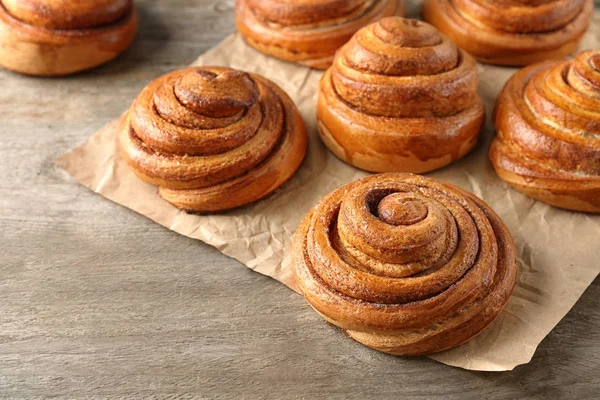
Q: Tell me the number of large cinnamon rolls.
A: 7